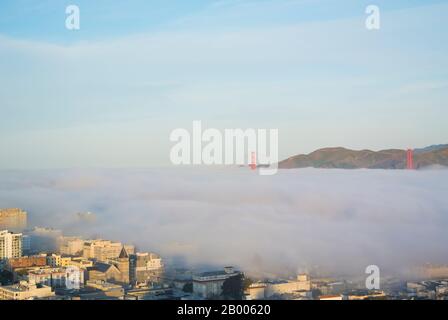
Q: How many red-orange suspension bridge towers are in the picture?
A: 2